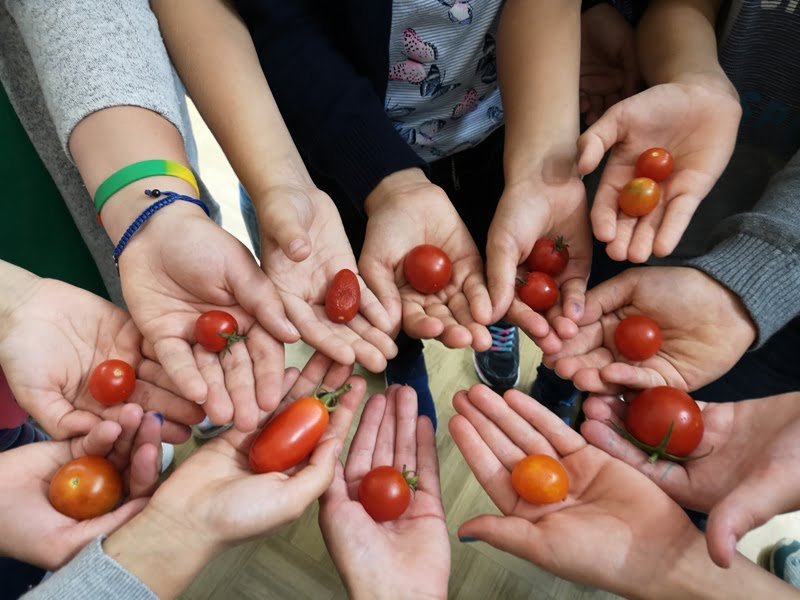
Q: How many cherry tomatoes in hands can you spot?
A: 14